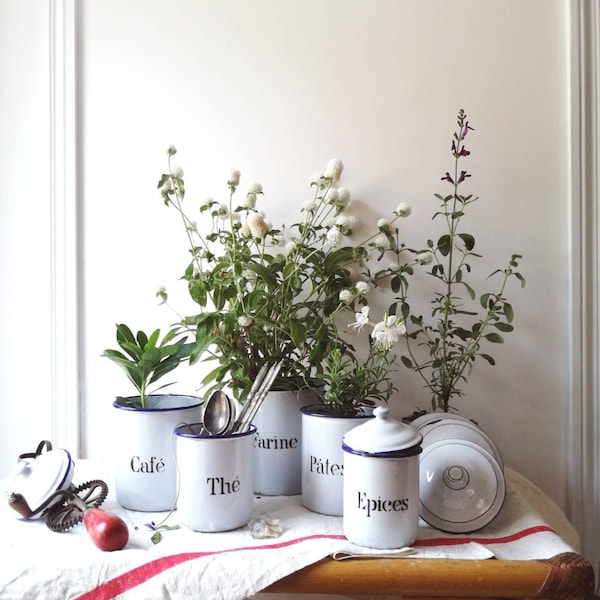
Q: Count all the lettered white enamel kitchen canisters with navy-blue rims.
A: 5